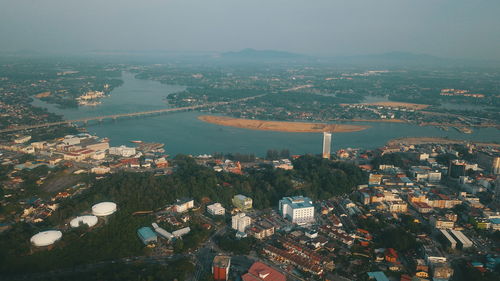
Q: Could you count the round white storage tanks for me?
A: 3